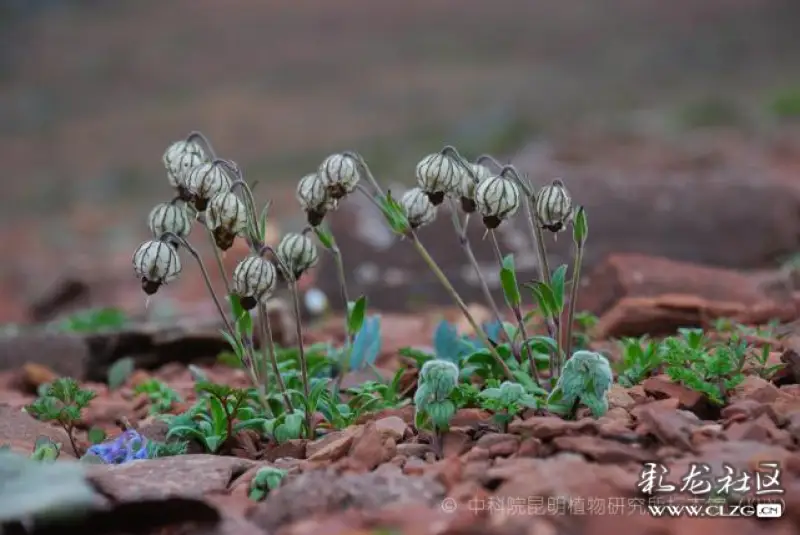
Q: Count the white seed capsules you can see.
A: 14